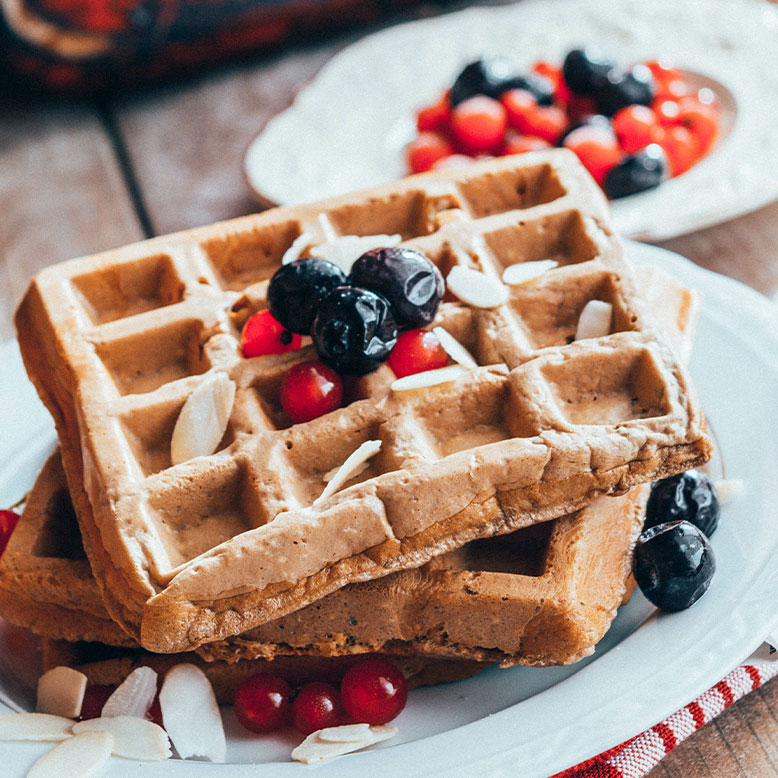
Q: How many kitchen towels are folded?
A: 1